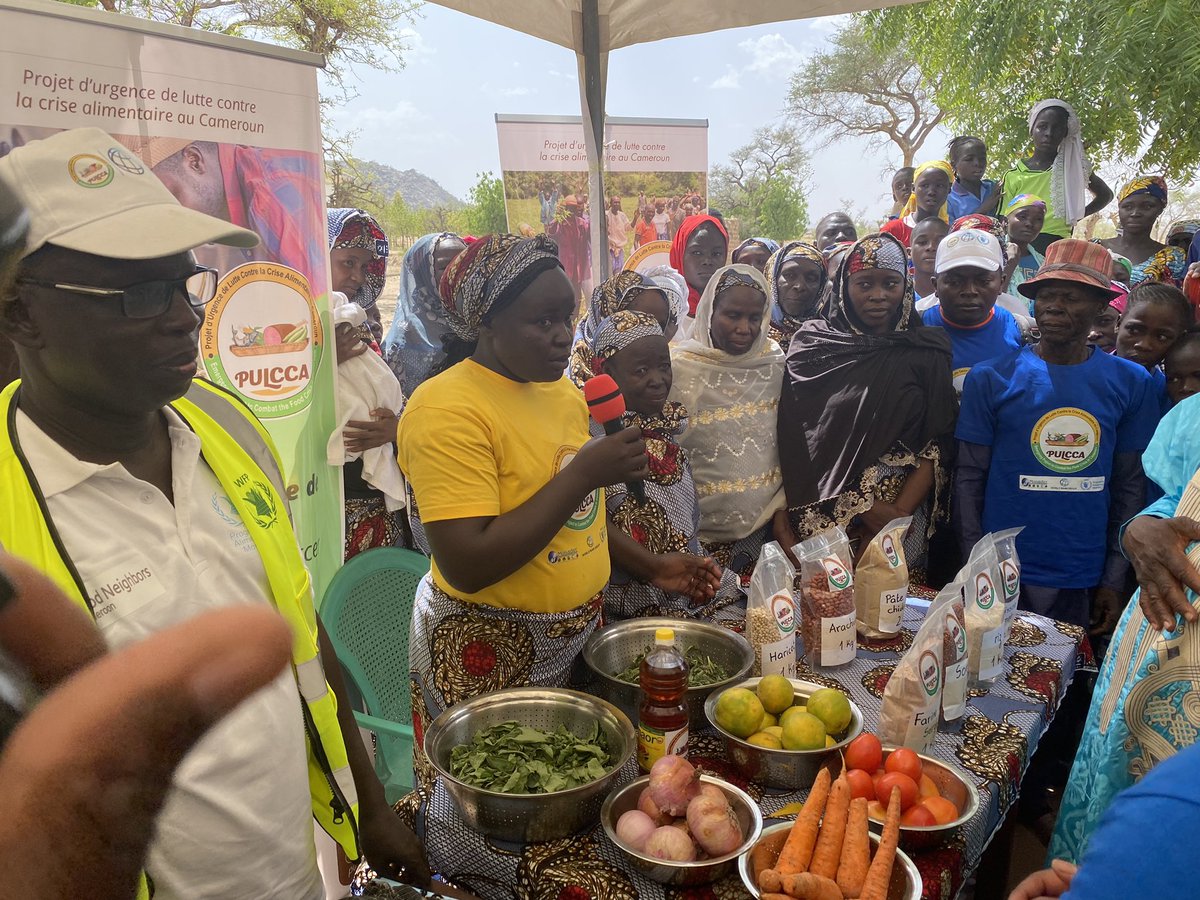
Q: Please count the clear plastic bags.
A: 7